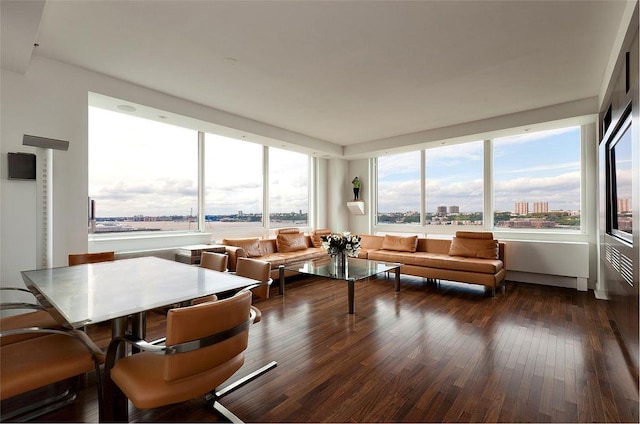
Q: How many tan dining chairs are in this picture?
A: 6